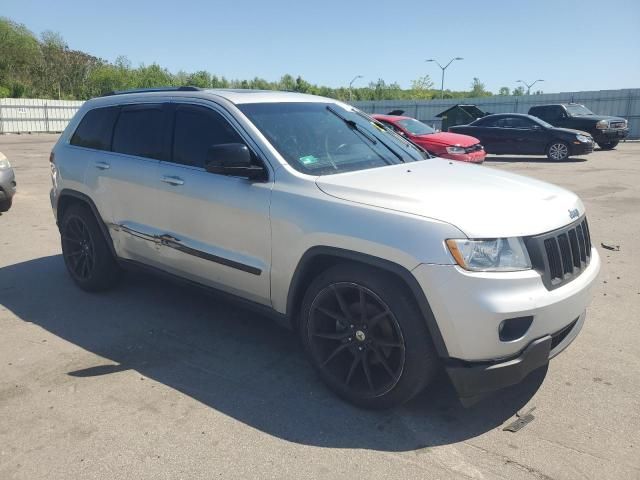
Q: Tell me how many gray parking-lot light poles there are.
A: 3